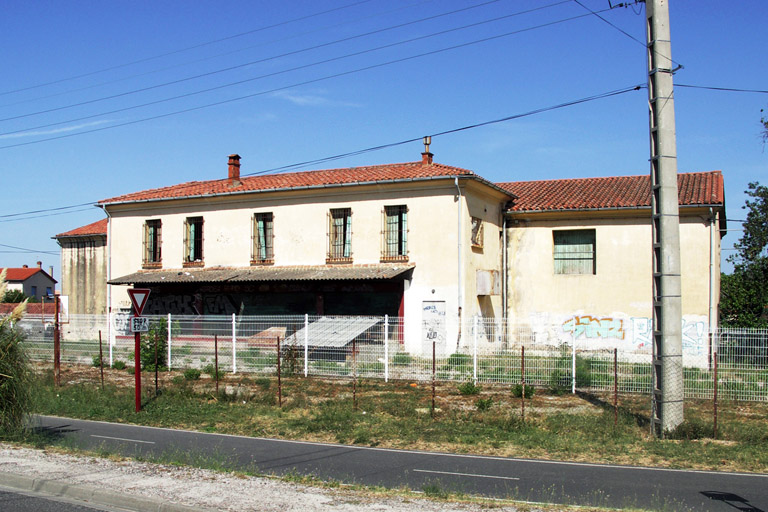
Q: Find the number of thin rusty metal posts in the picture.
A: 9